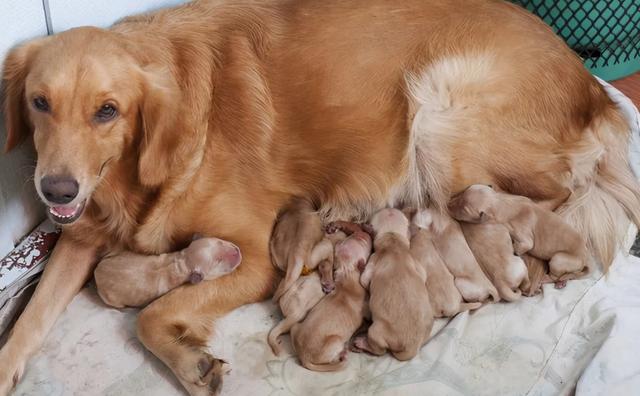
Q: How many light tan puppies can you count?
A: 9